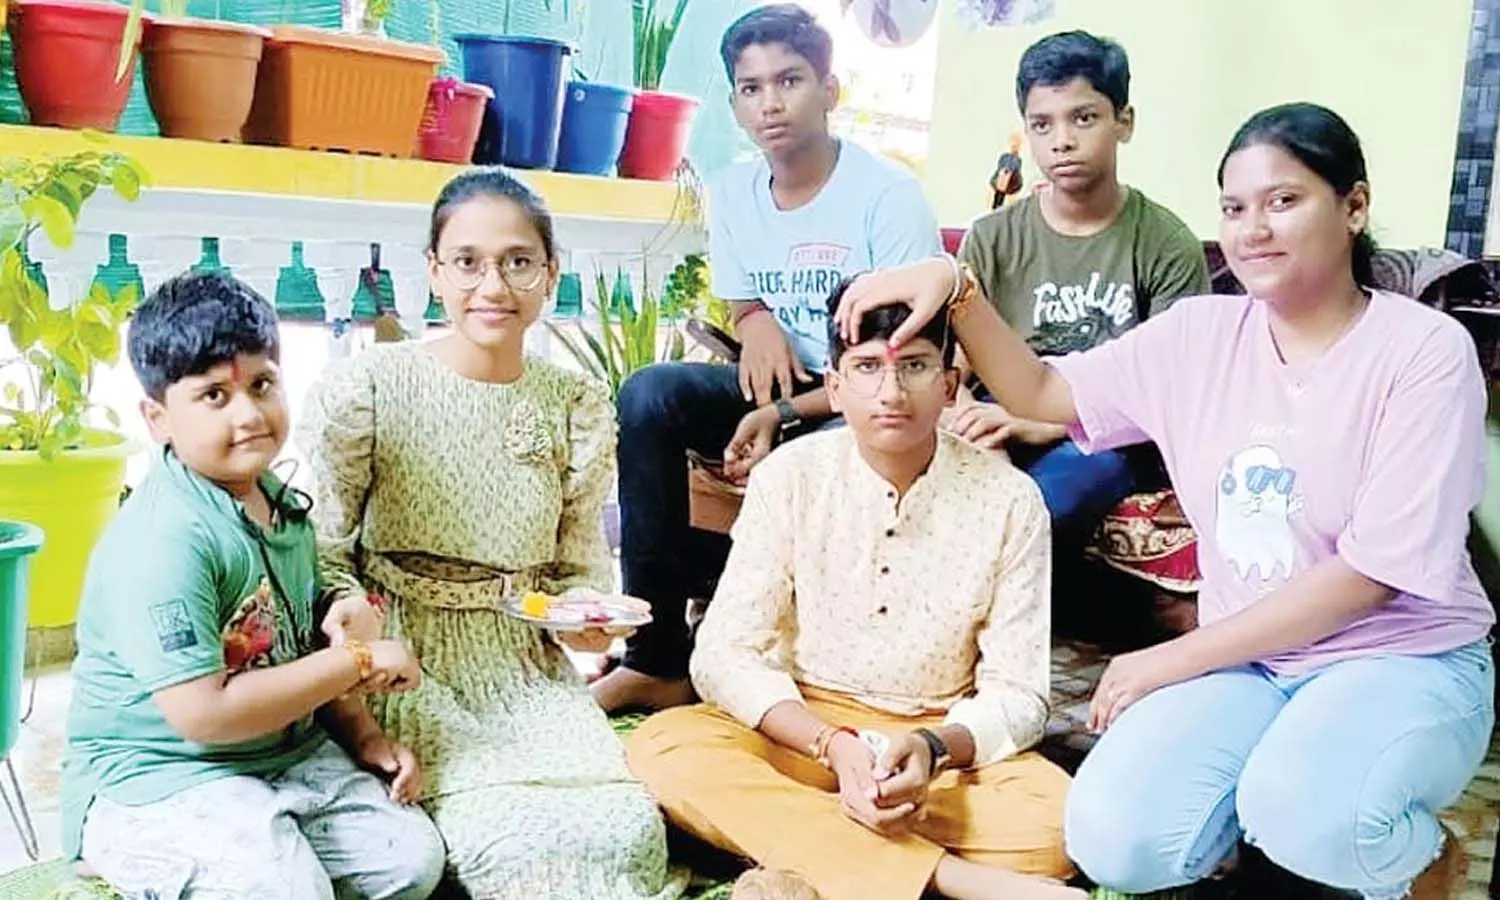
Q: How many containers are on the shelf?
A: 7